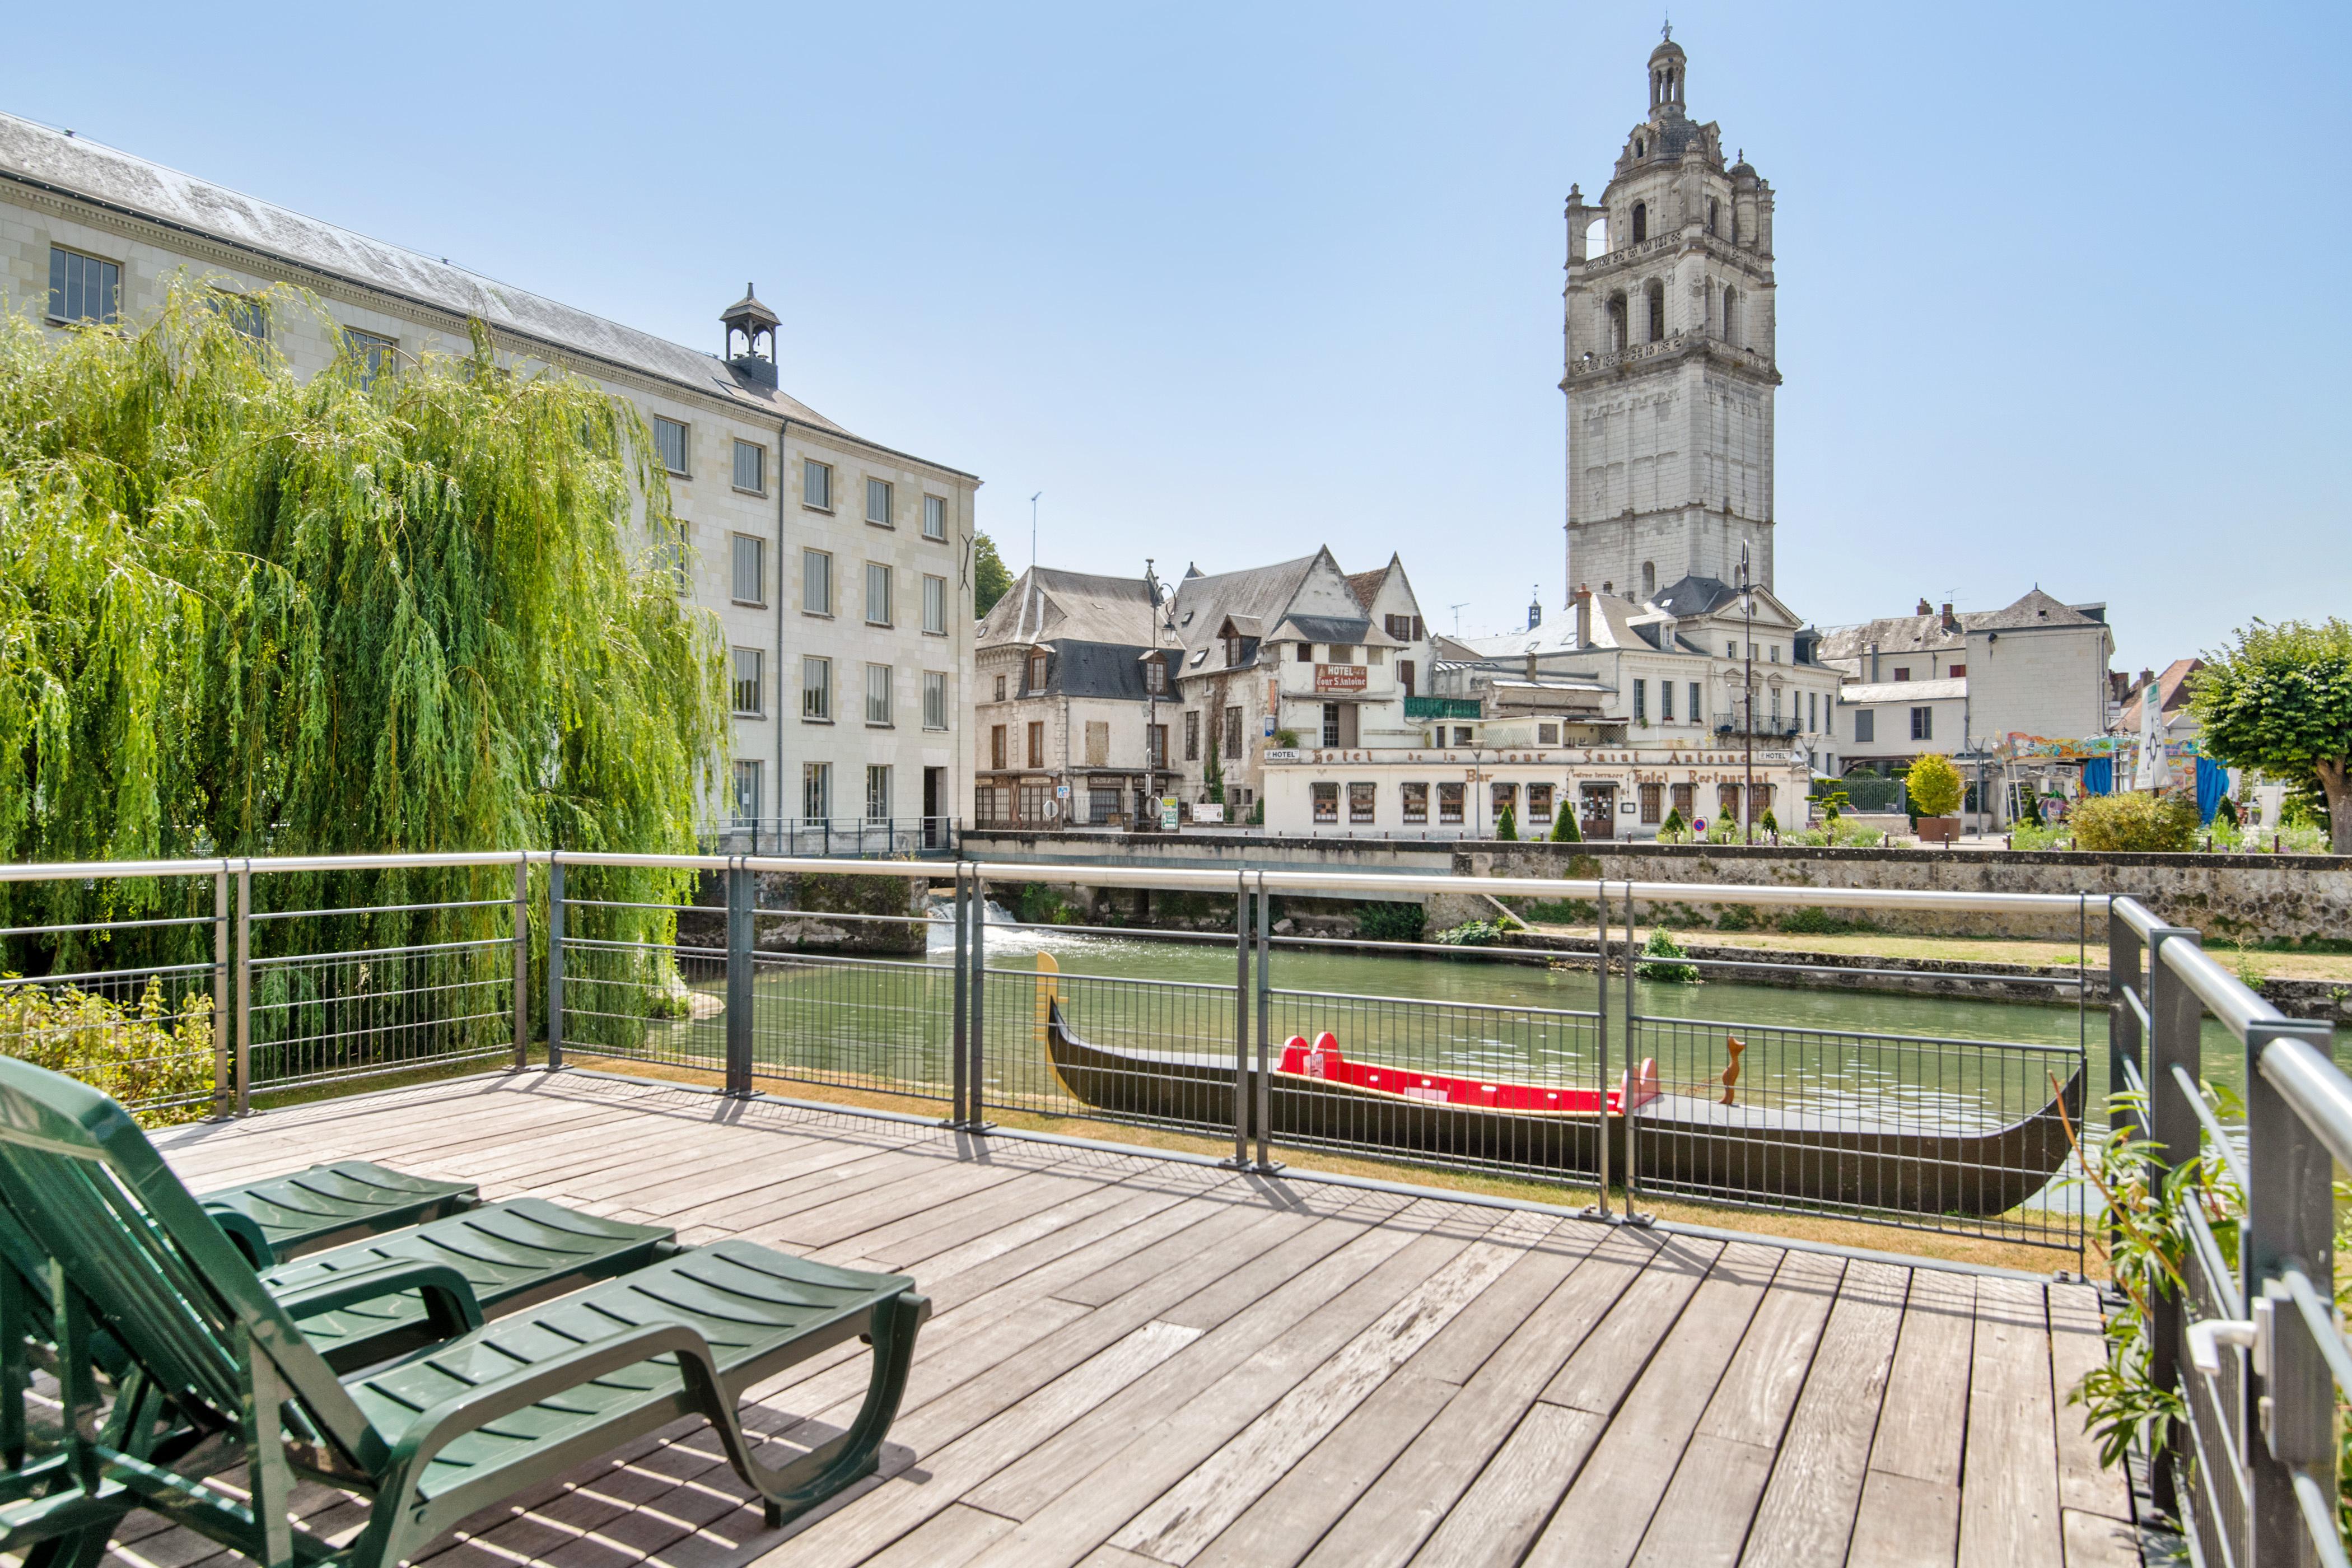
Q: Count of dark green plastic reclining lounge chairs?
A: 3